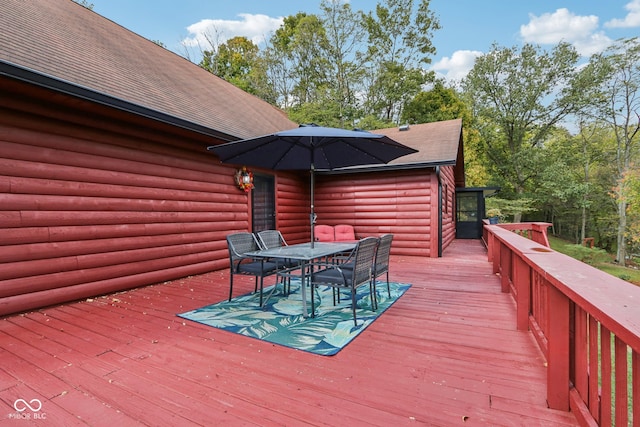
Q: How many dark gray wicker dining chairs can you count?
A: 4